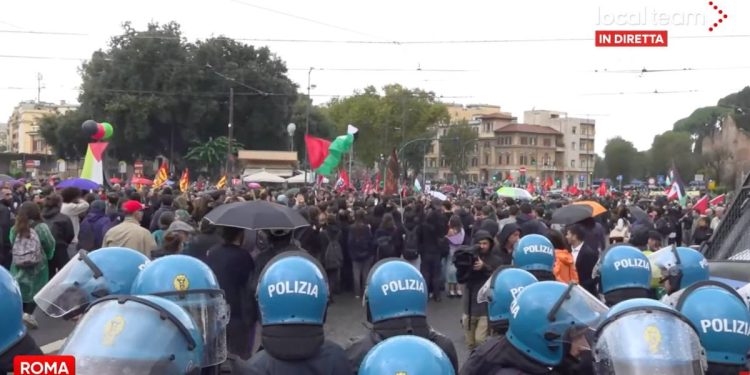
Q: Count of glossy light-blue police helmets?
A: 14